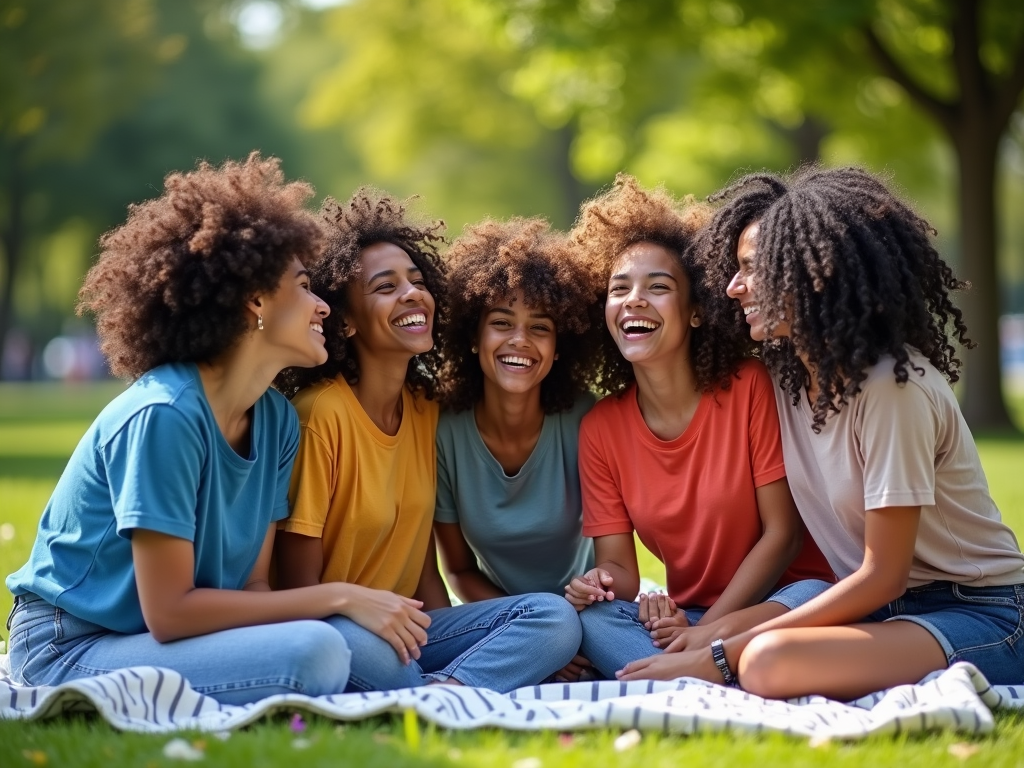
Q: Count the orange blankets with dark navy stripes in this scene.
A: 0